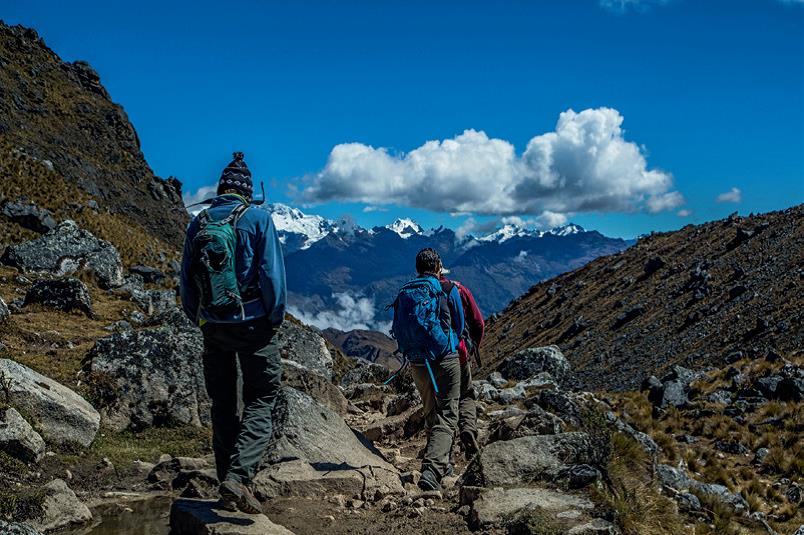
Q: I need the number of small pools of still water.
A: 1